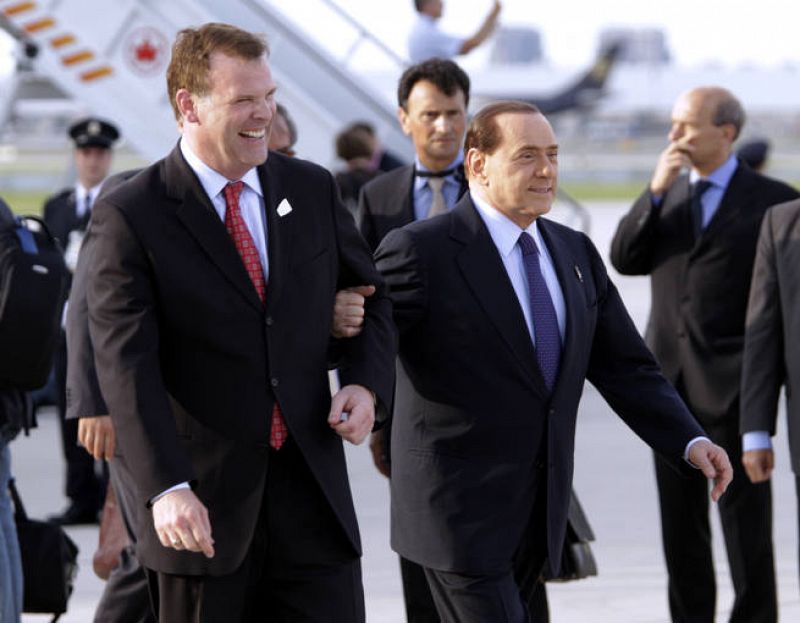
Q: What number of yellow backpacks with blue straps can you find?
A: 0